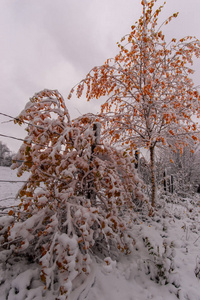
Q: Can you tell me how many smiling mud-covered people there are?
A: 0